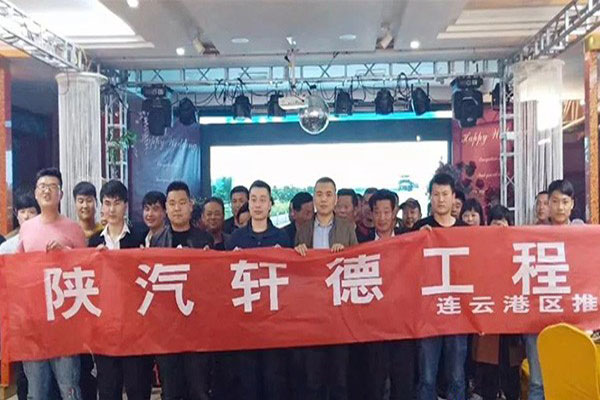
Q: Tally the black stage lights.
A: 9